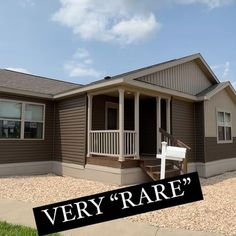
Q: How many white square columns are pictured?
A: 5